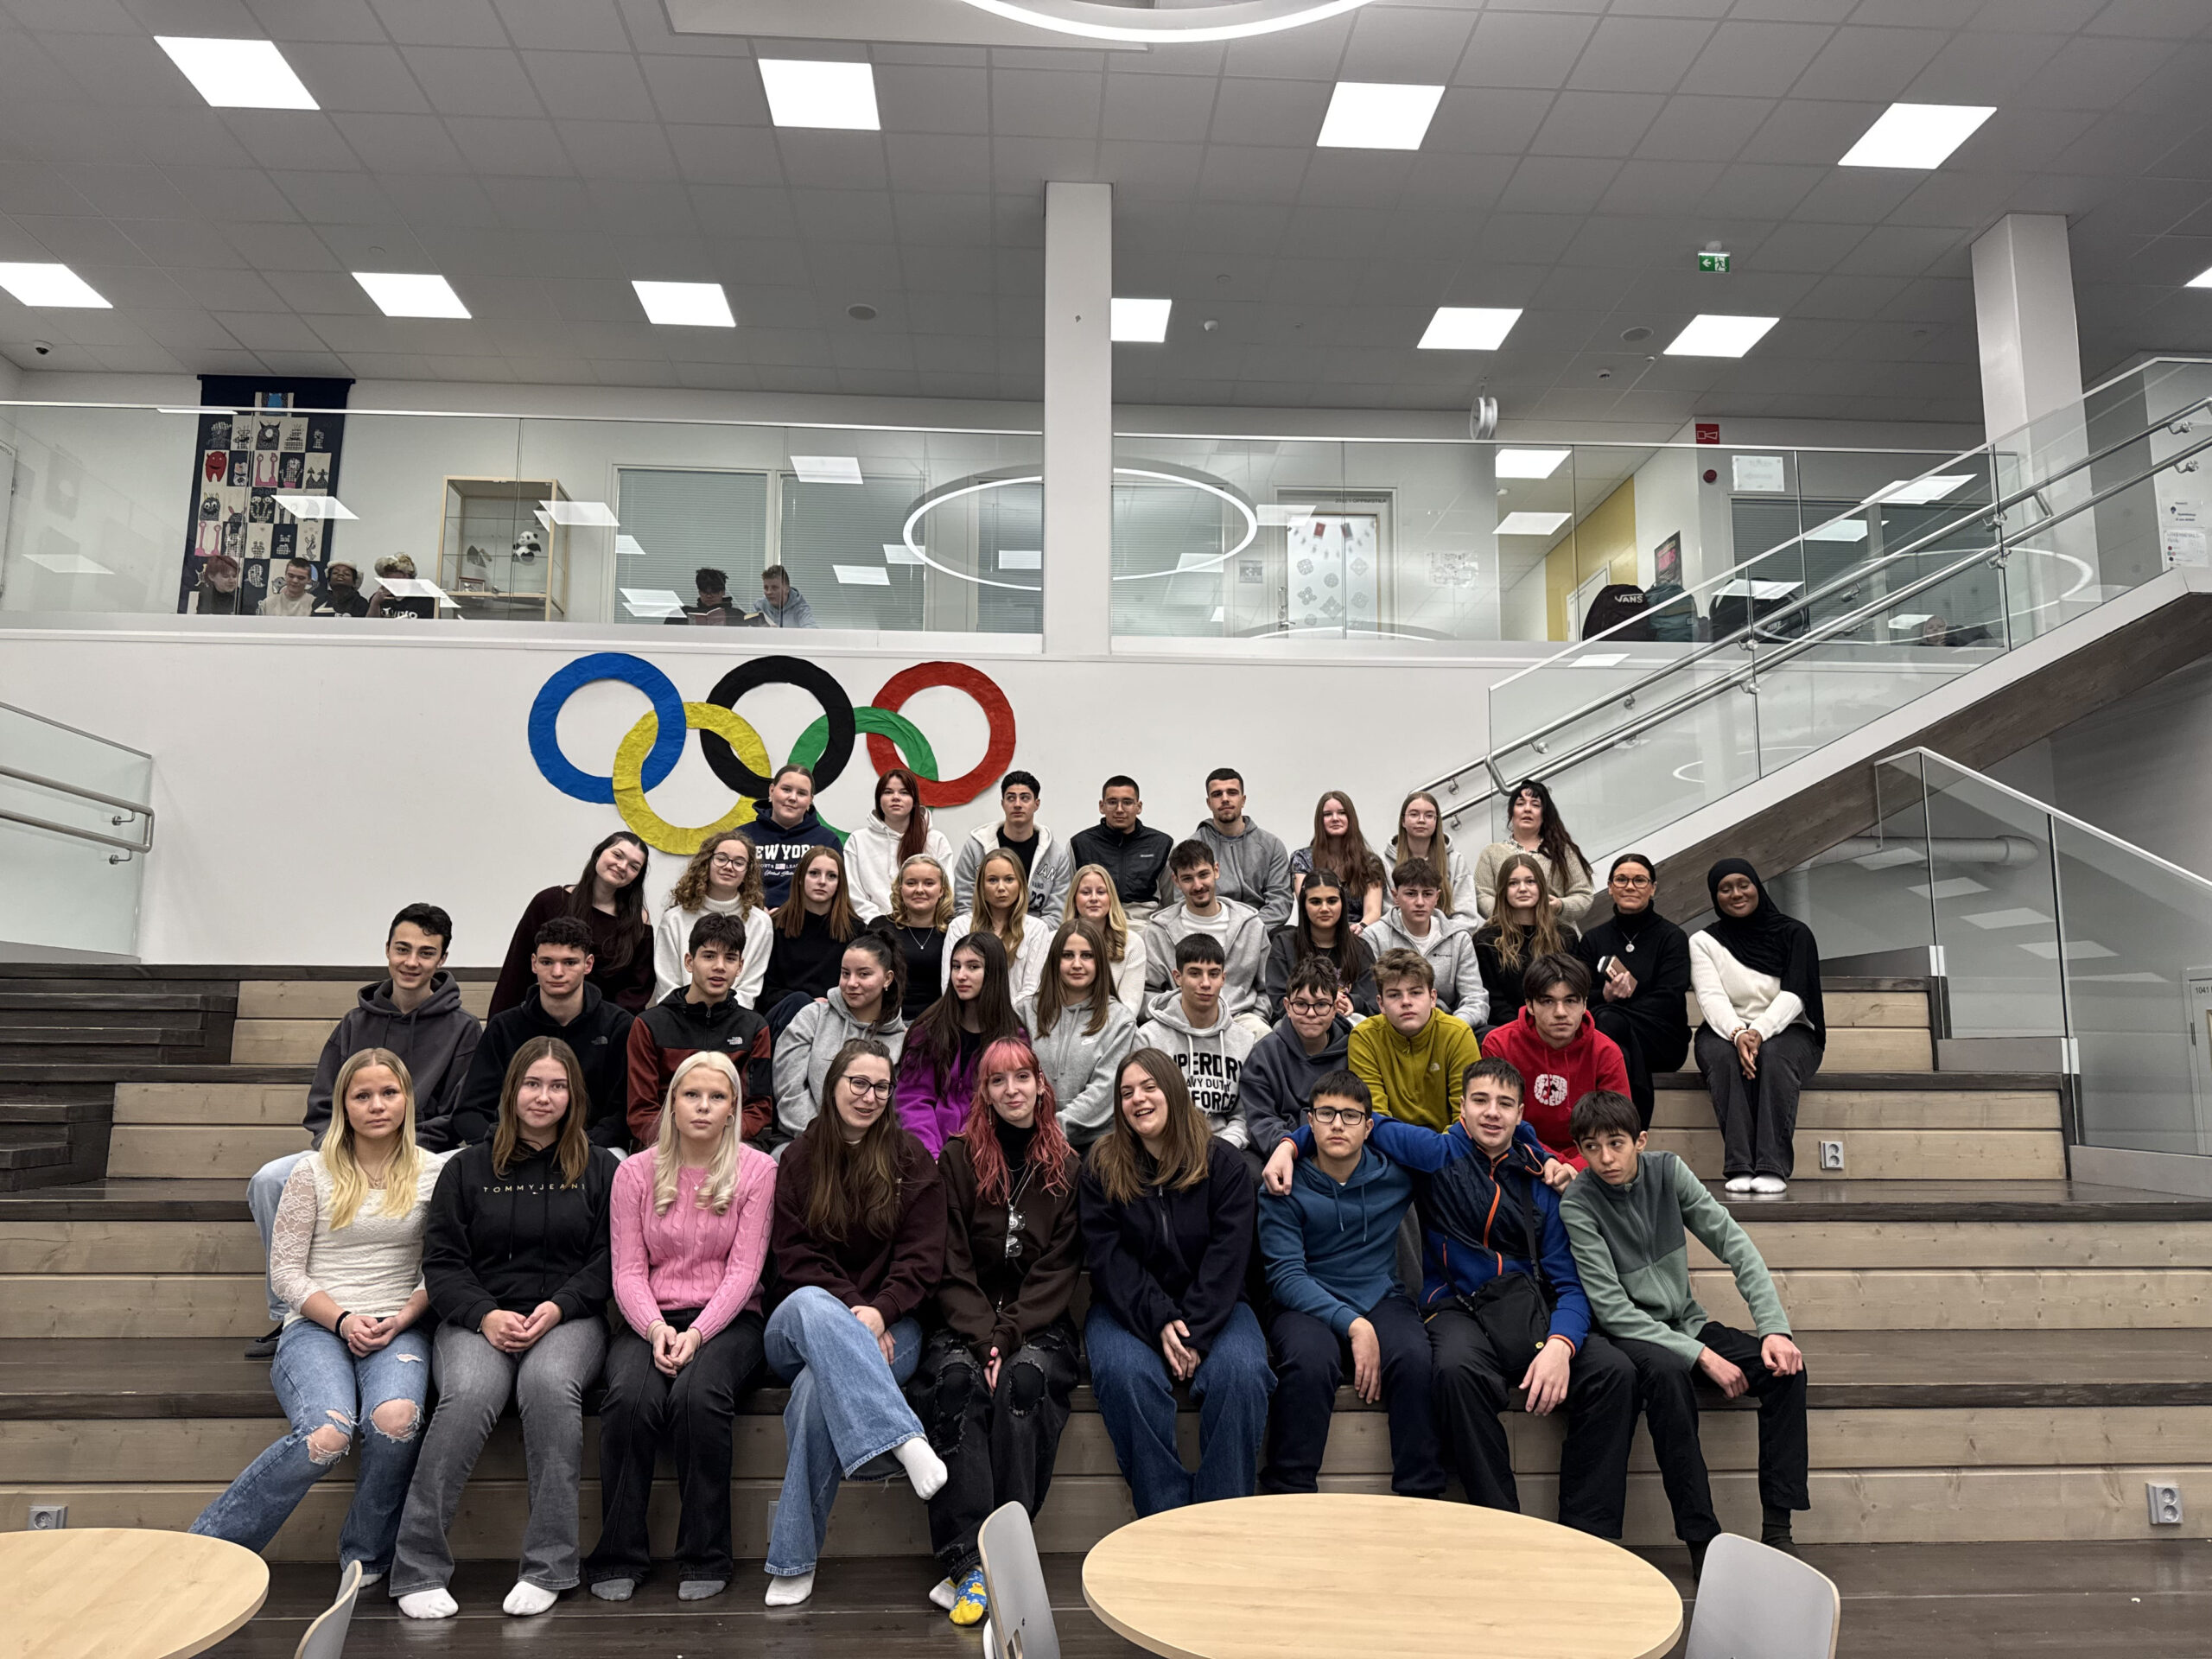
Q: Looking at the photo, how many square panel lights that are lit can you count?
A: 11